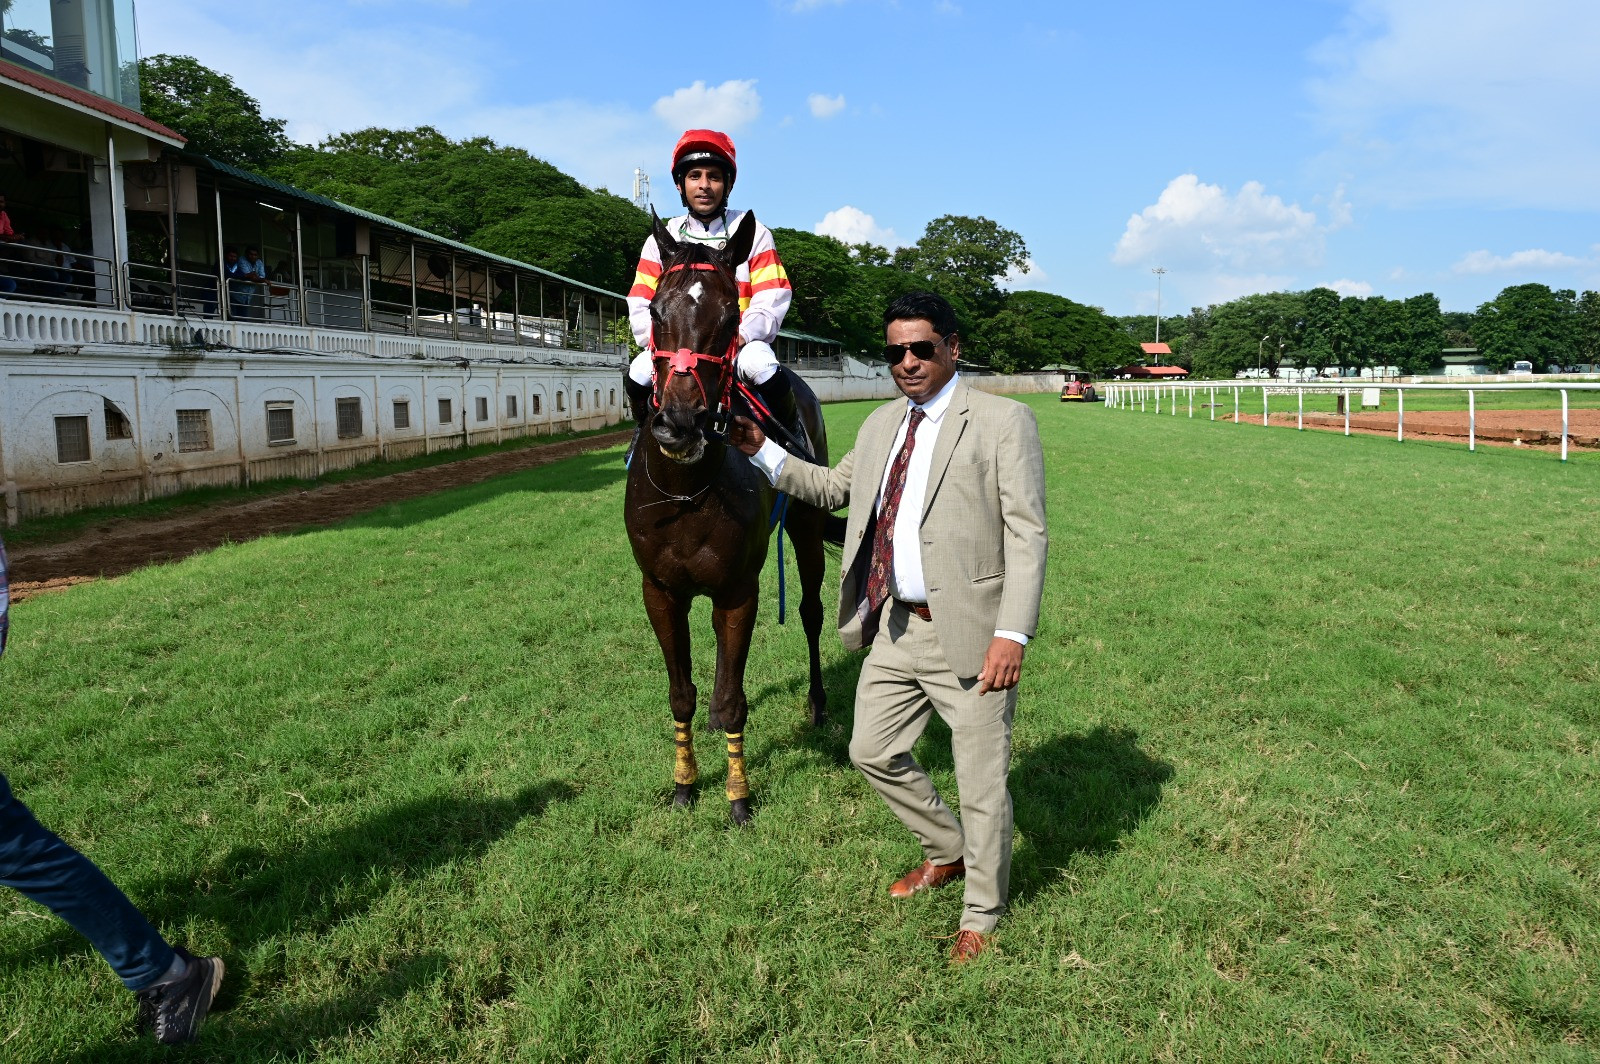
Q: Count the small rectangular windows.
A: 13